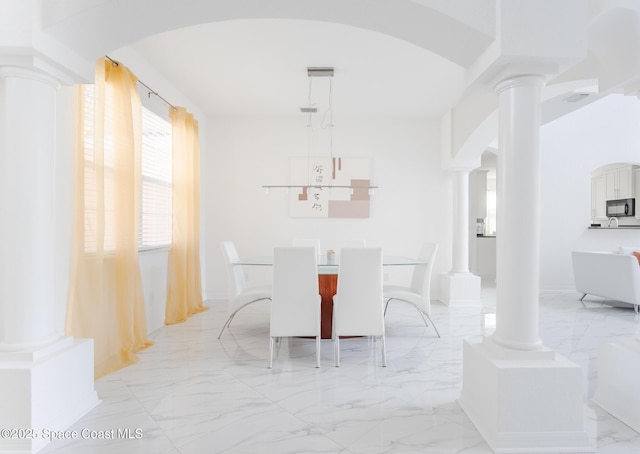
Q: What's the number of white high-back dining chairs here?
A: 6